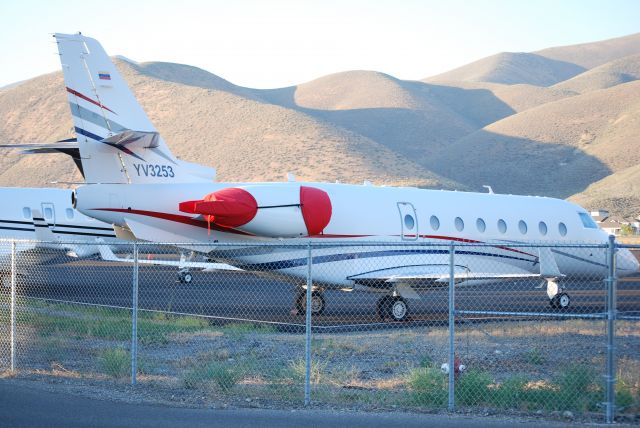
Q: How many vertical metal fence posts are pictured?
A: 5